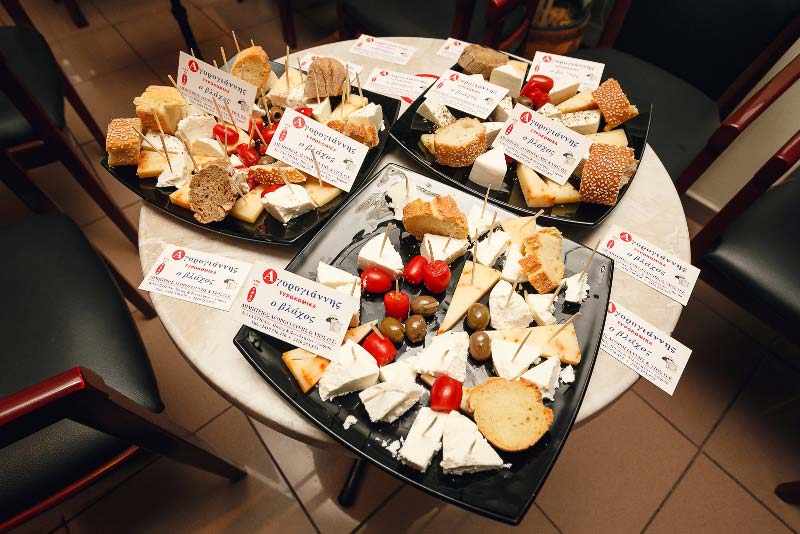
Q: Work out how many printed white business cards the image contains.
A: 13